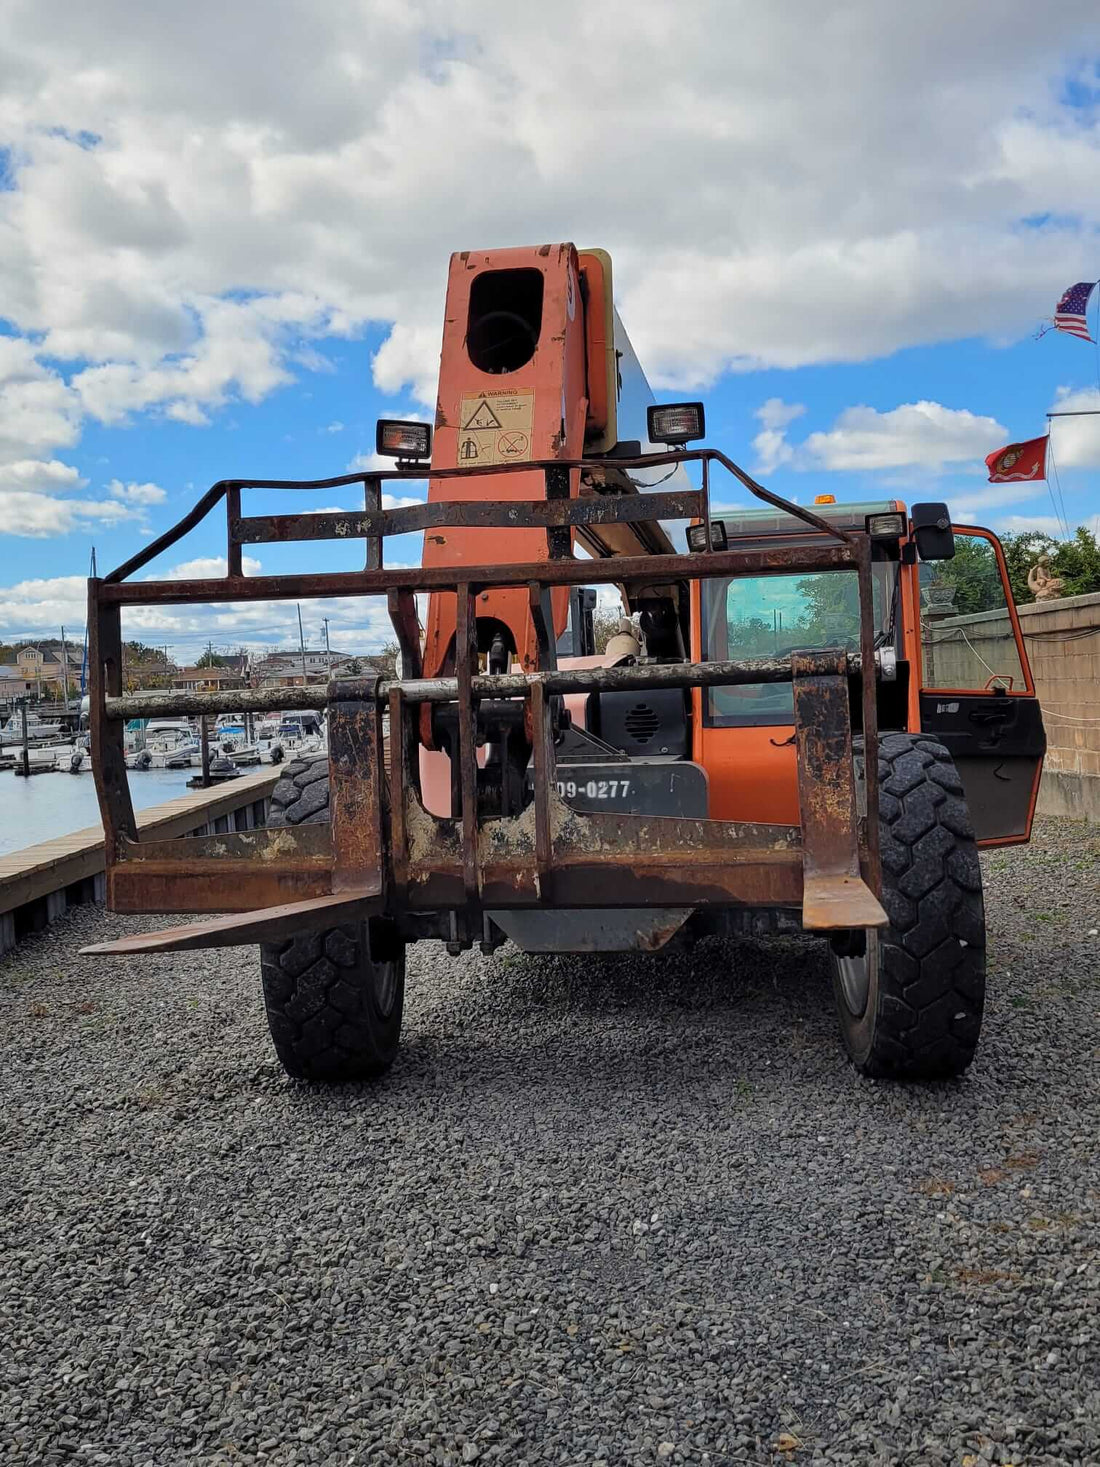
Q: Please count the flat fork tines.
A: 2